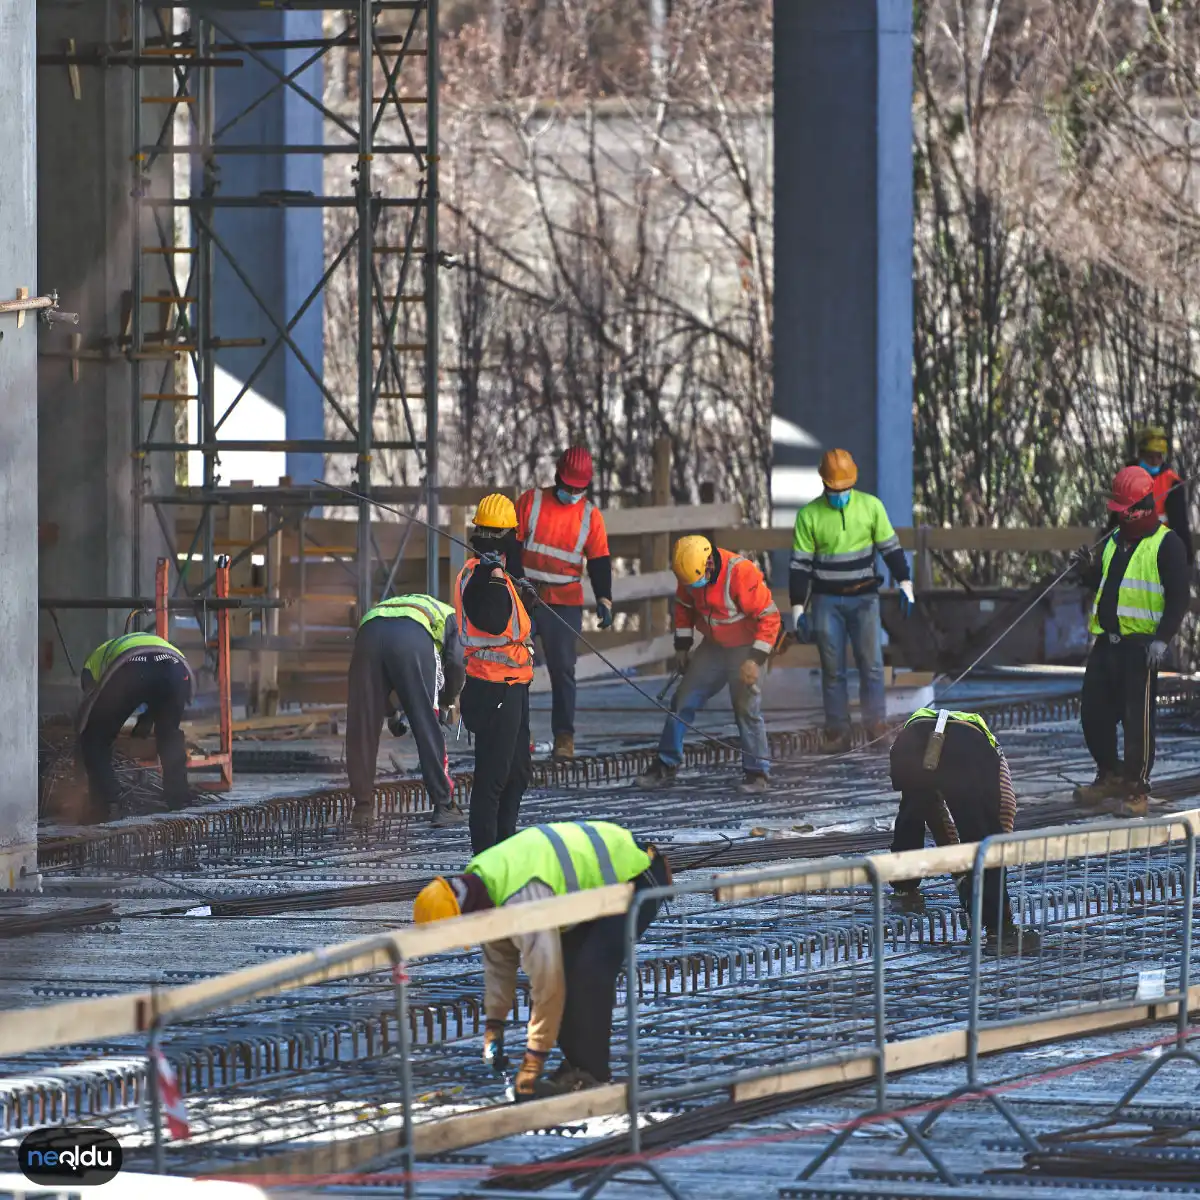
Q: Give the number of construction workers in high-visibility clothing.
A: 10